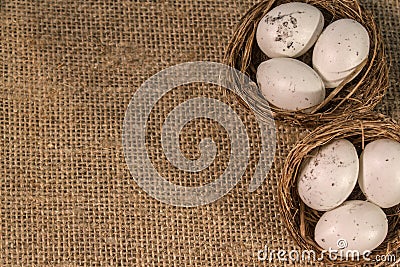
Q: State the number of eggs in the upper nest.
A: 3